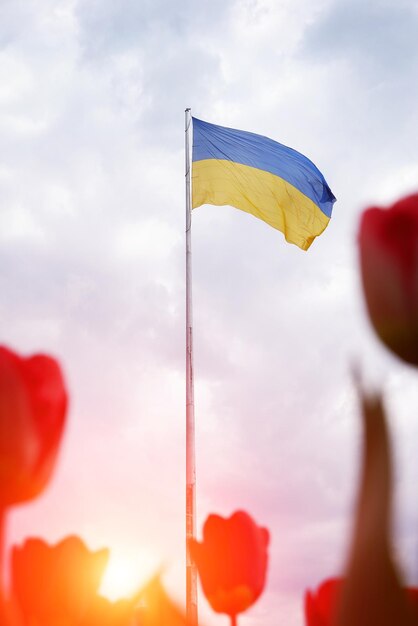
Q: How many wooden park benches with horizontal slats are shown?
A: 0